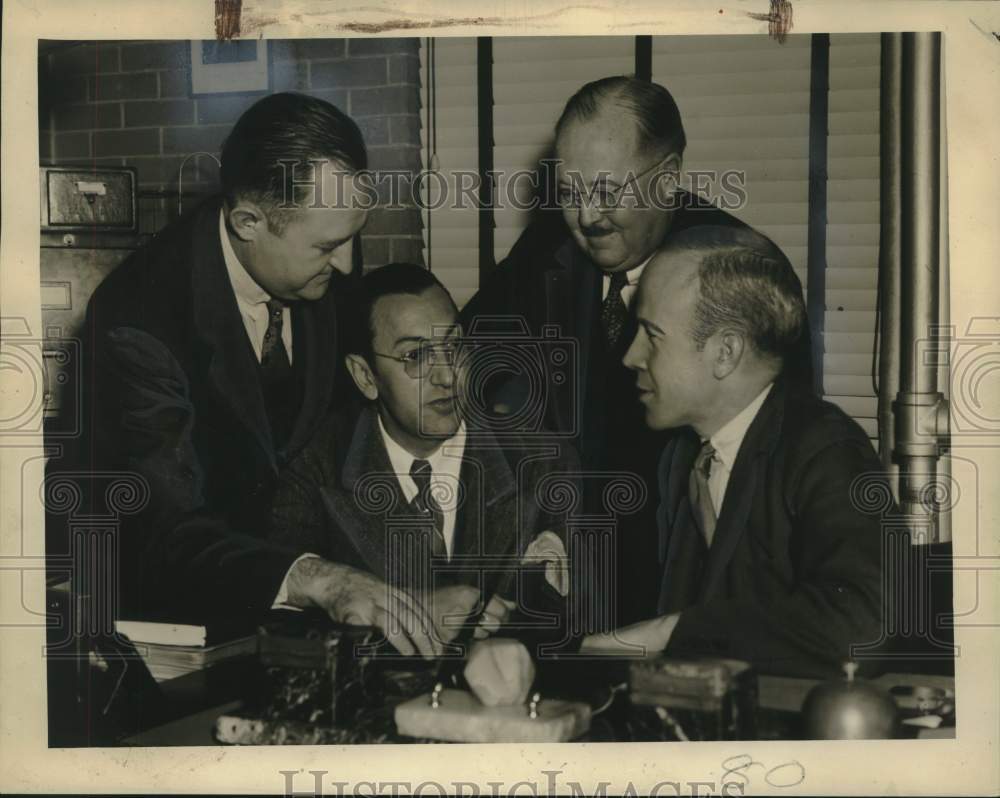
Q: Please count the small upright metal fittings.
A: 2